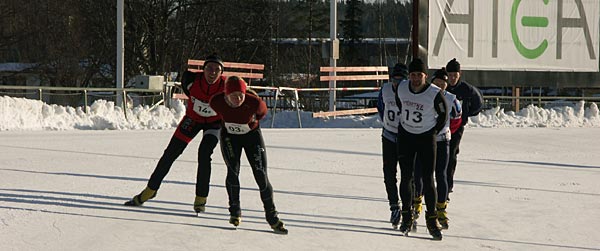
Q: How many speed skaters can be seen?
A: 6